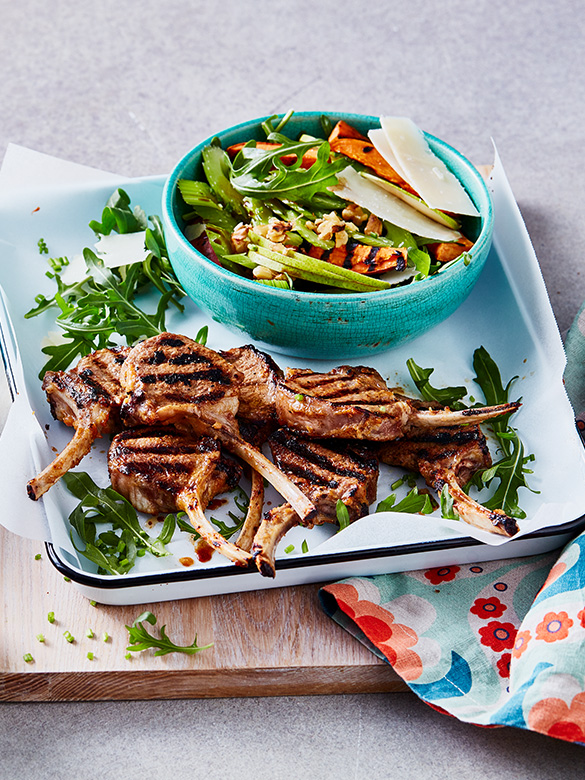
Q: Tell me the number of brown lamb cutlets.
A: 7